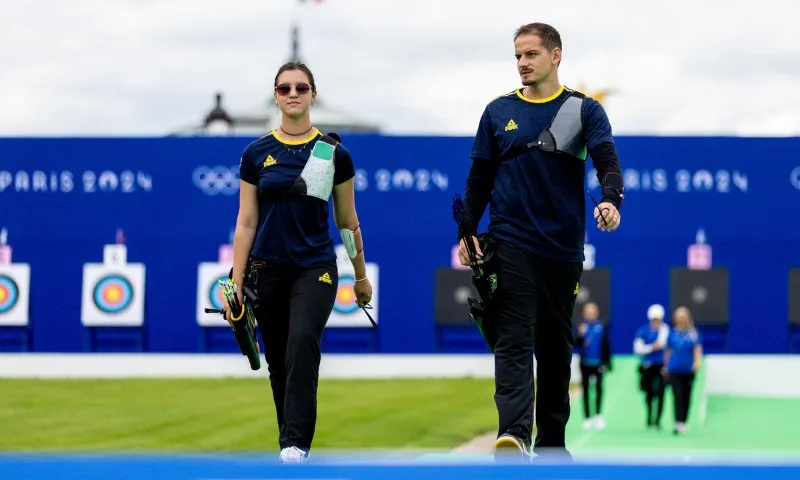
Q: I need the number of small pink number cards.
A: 4